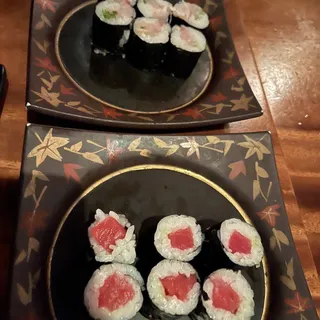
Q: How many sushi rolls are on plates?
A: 12